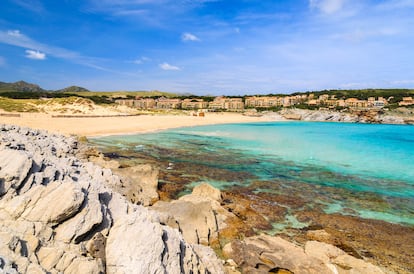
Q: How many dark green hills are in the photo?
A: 2